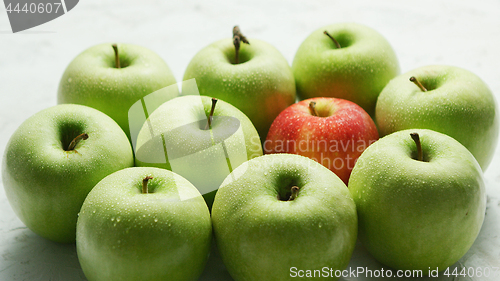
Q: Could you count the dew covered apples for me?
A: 10